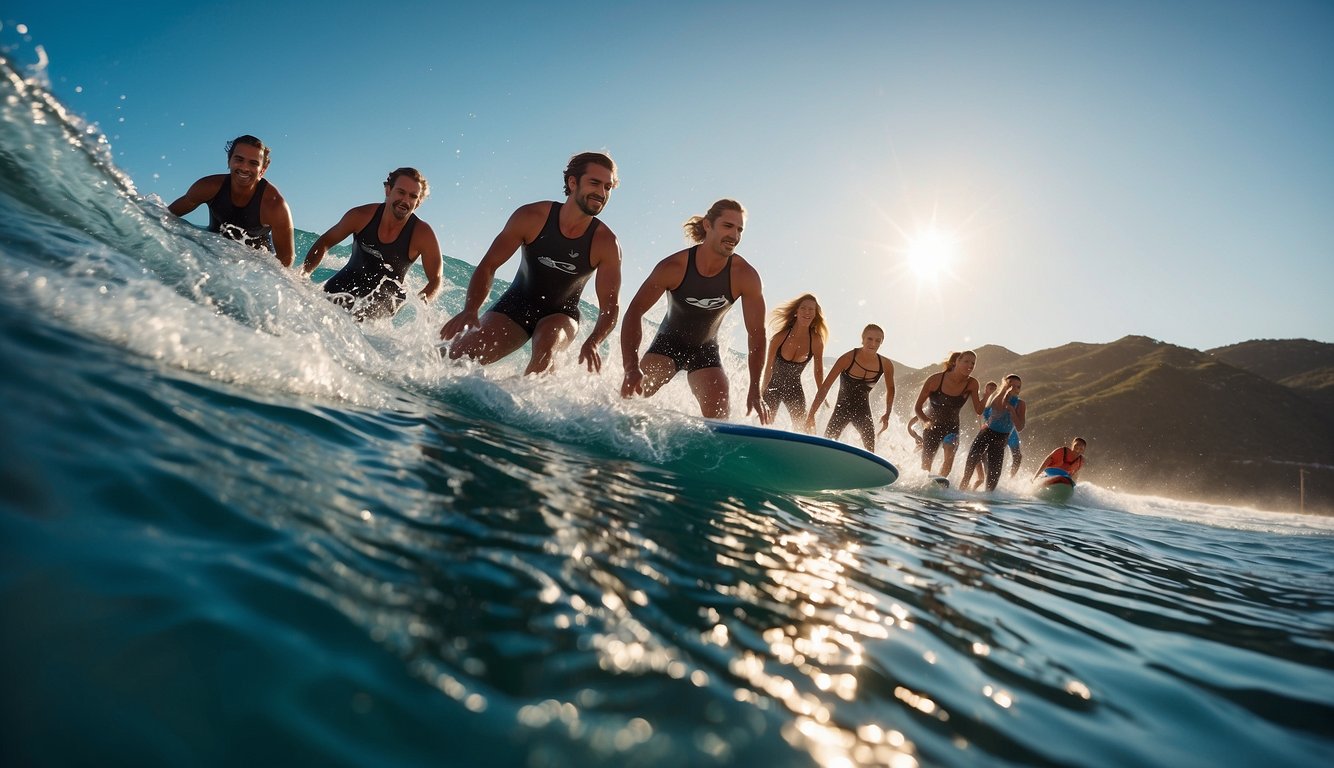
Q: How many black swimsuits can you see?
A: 7